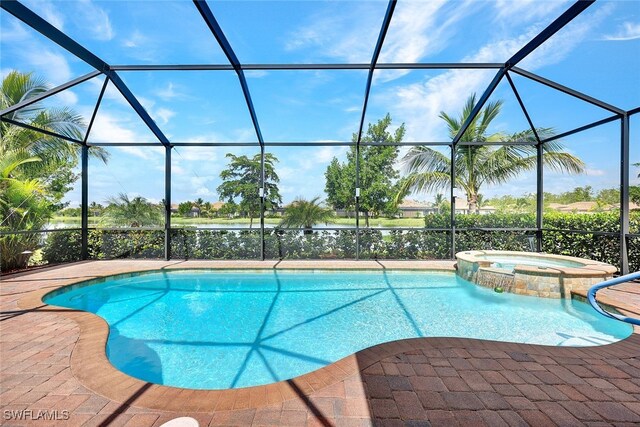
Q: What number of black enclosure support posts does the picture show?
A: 7